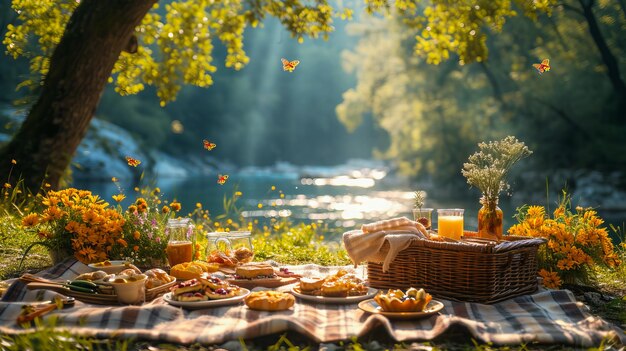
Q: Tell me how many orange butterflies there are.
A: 5